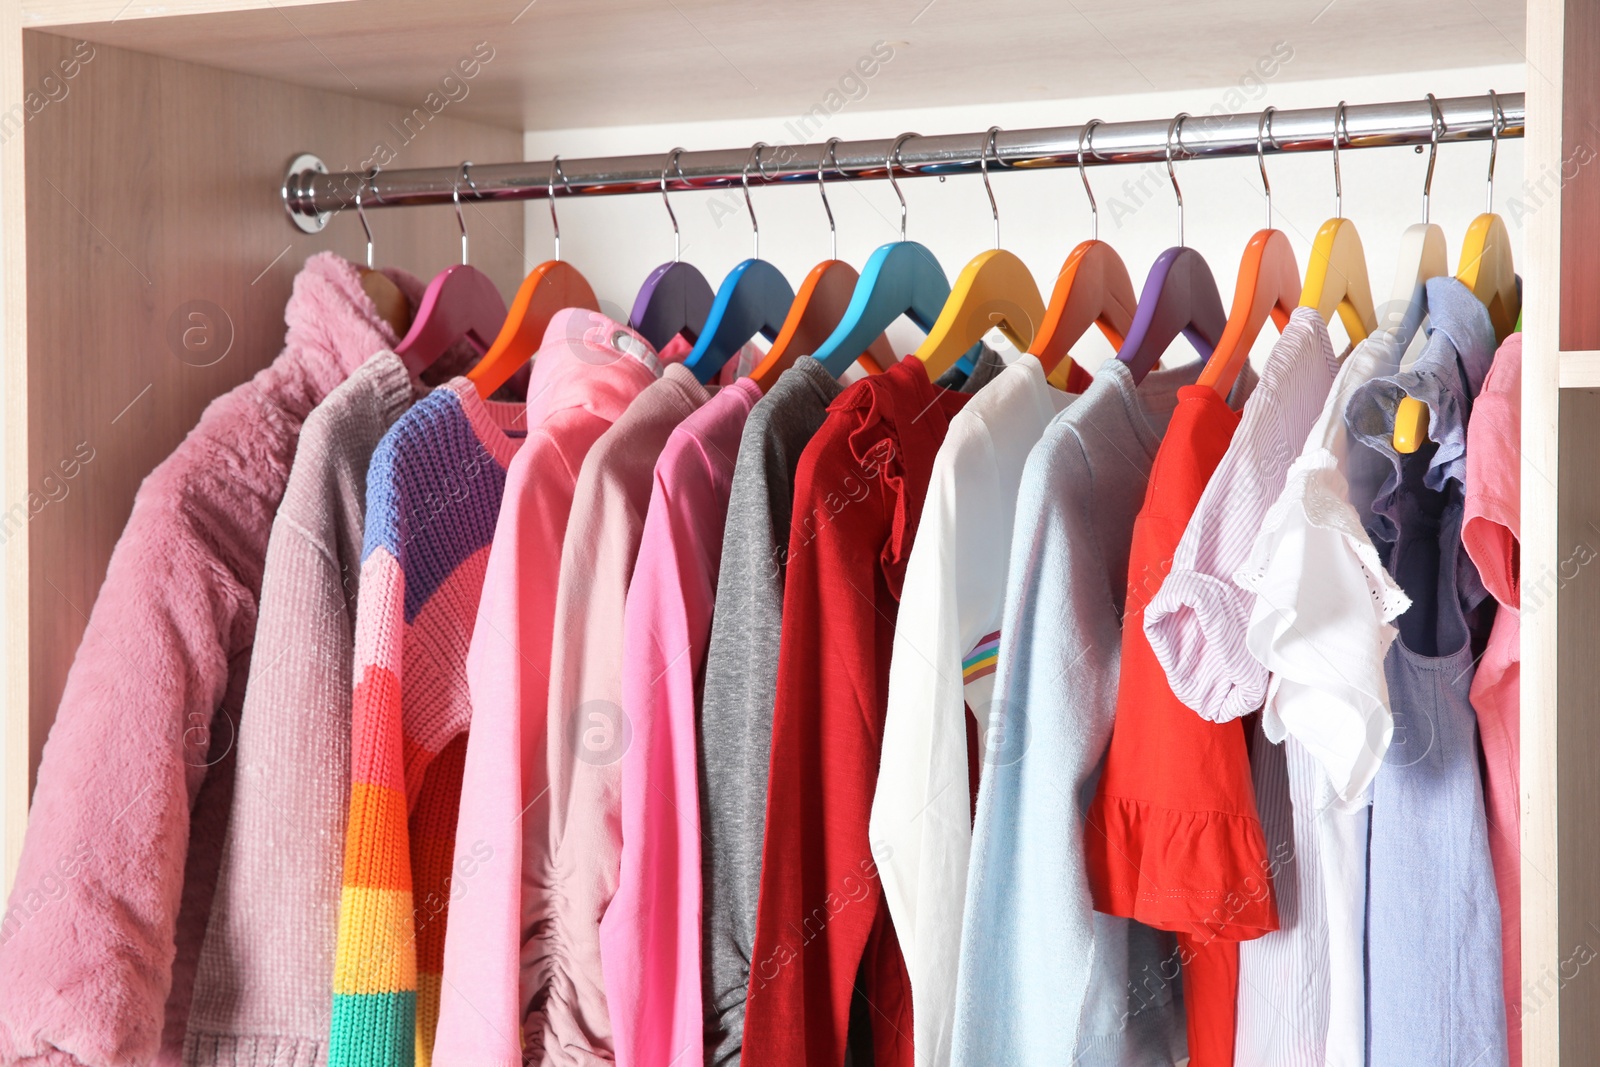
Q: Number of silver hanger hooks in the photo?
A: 14